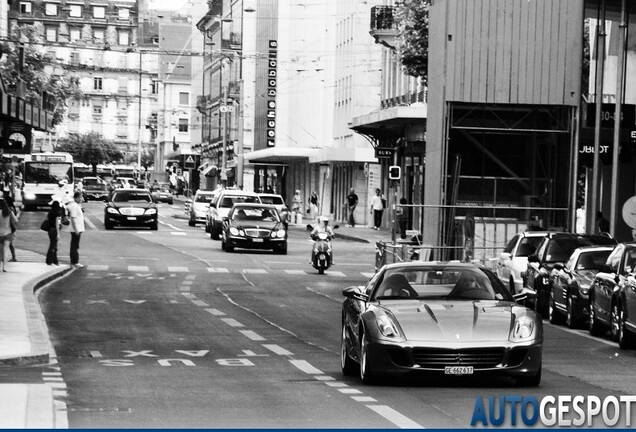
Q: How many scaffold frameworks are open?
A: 1